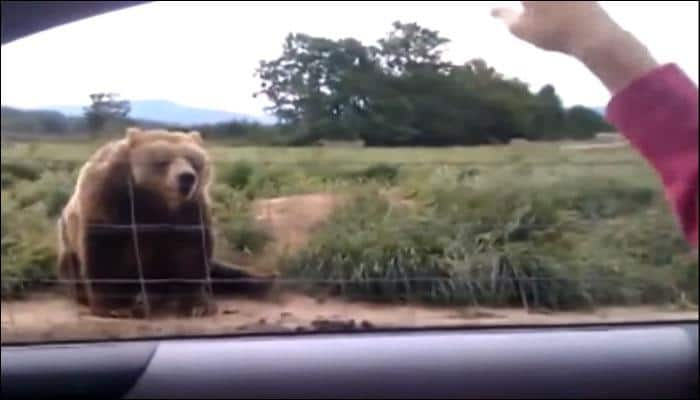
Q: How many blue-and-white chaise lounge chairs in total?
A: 0